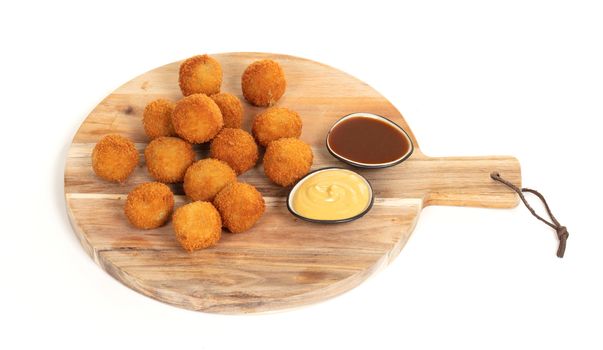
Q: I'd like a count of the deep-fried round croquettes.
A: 14